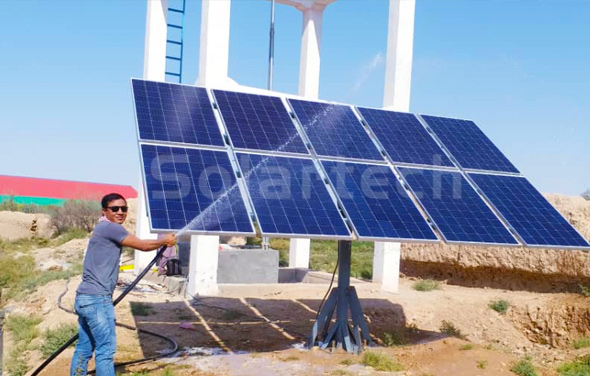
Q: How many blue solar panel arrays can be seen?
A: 10